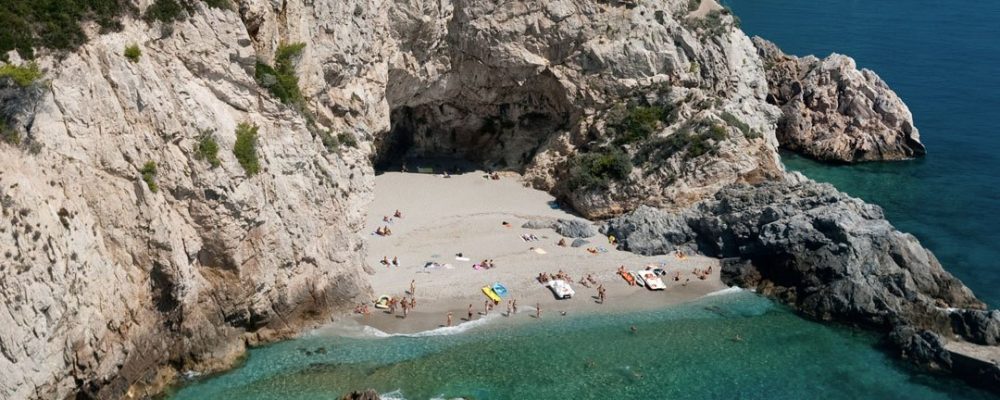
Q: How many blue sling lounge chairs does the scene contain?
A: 0